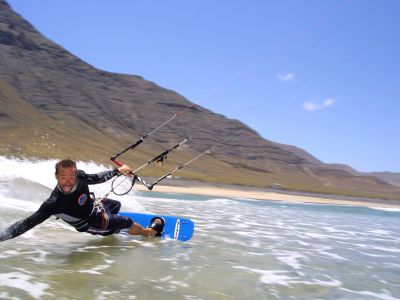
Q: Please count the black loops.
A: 1